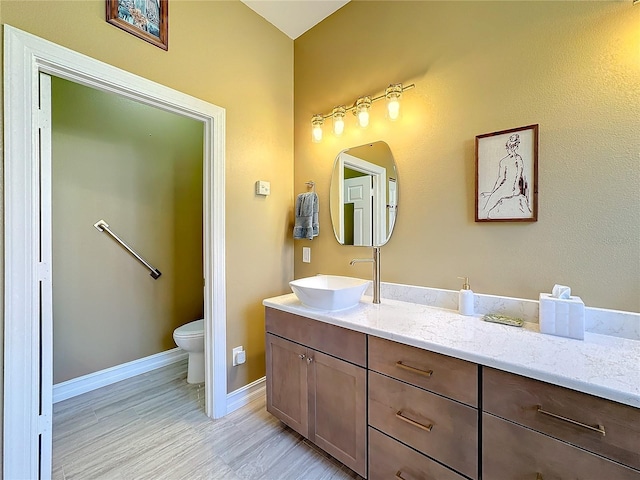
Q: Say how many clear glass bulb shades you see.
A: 4